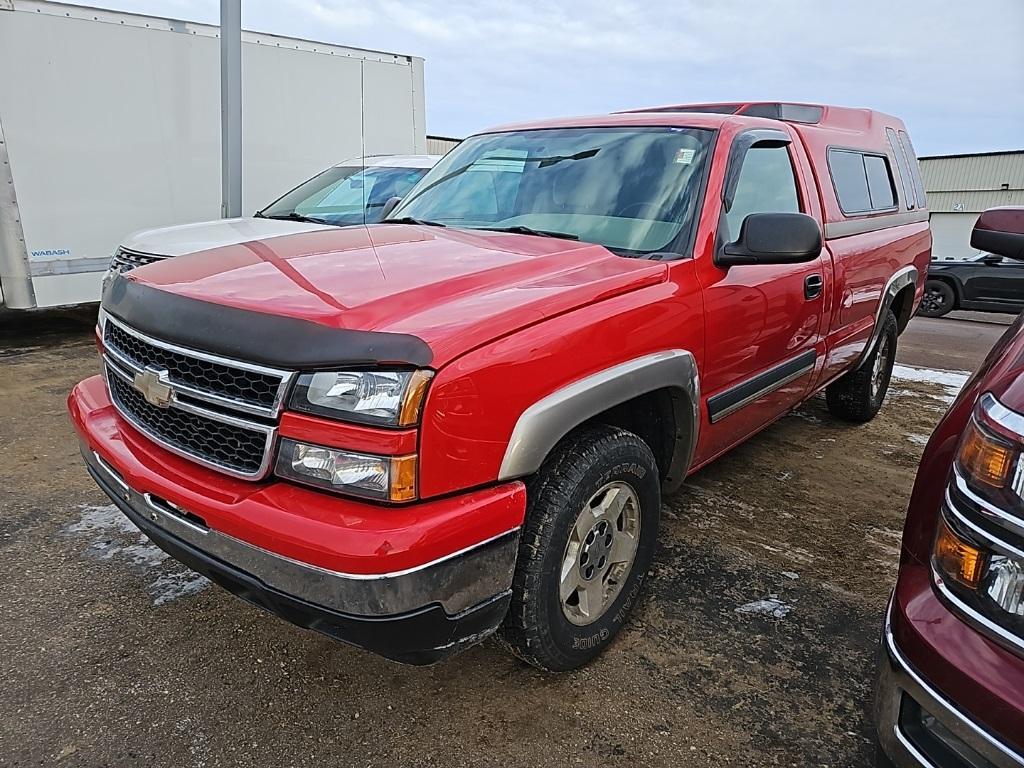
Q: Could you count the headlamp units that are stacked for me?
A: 2